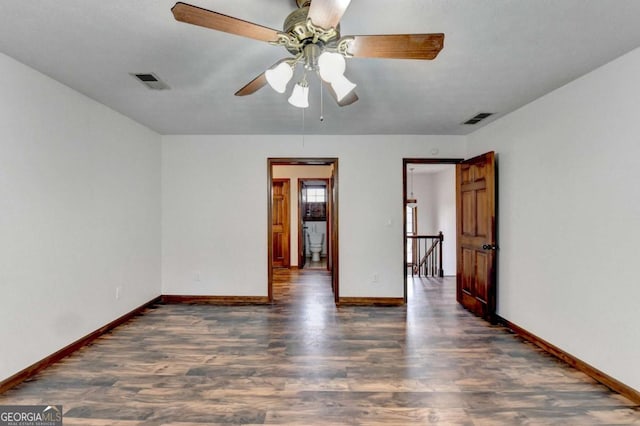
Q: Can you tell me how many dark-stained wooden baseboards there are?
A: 4